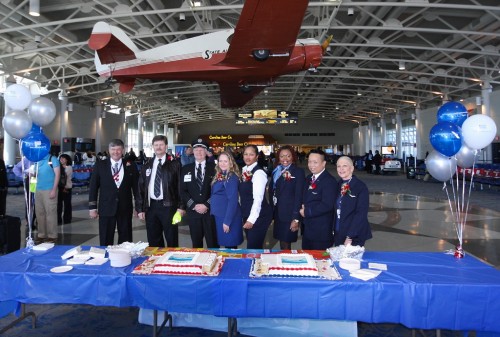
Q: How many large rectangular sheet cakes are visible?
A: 2